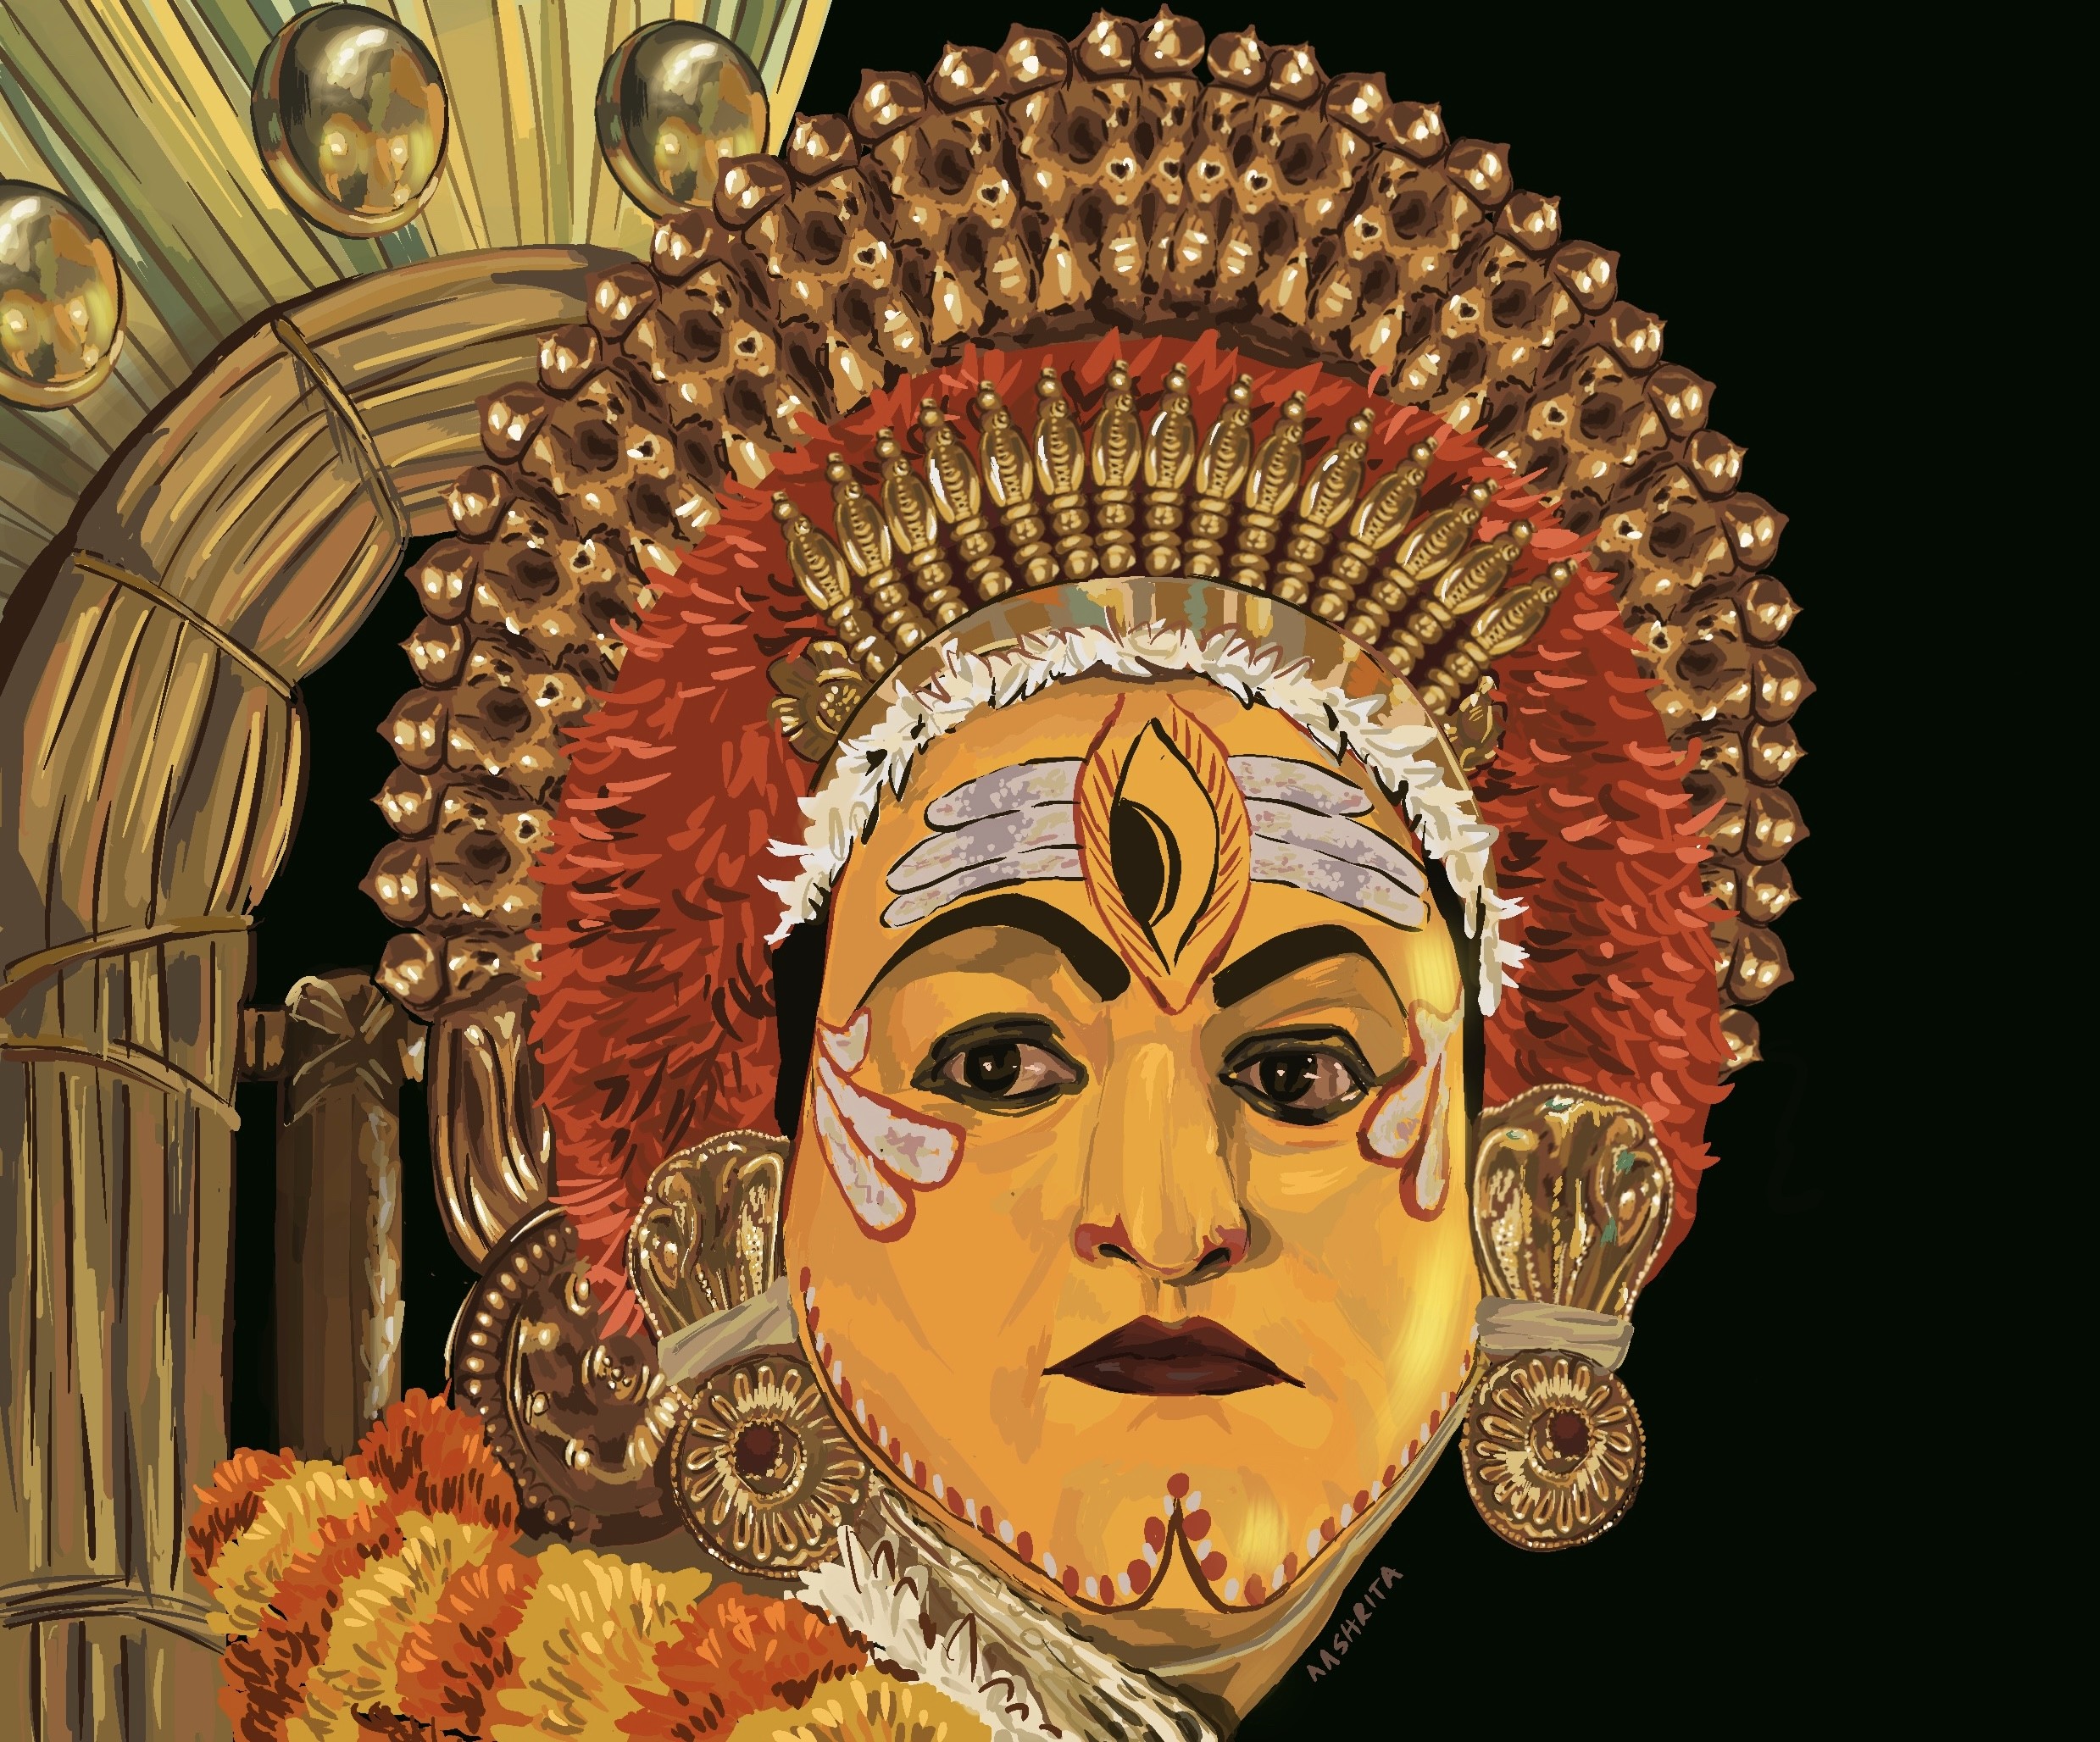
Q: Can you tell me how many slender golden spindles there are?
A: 15